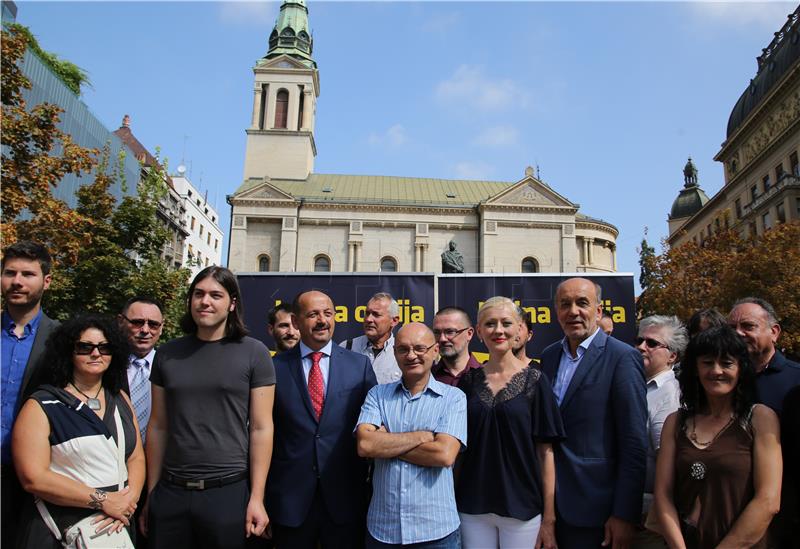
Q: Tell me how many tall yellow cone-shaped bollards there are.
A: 0